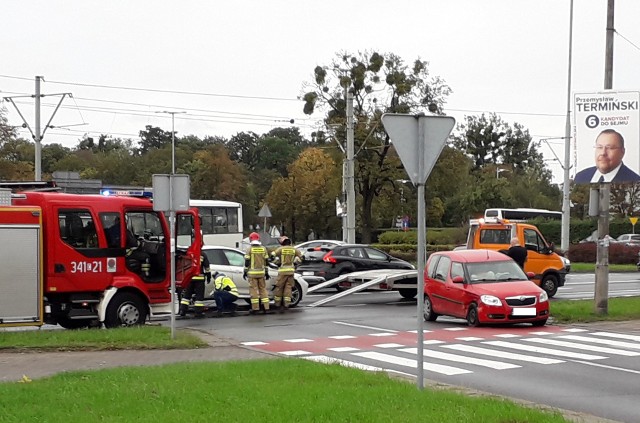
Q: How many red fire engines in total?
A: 1